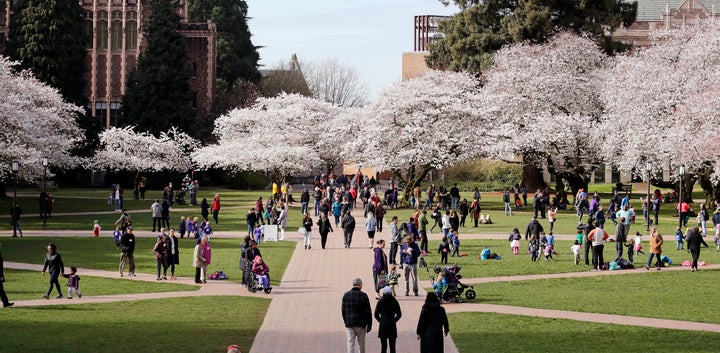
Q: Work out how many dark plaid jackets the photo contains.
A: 1